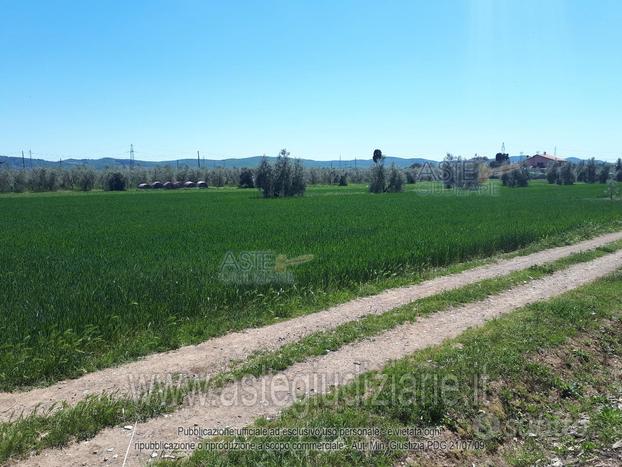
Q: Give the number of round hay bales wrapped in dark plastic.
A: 6